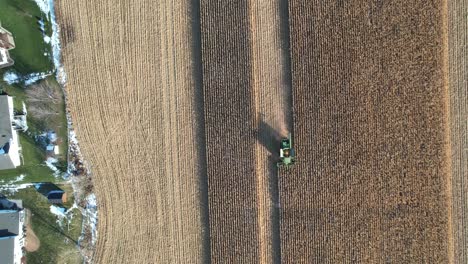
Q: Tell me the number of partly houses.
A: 3